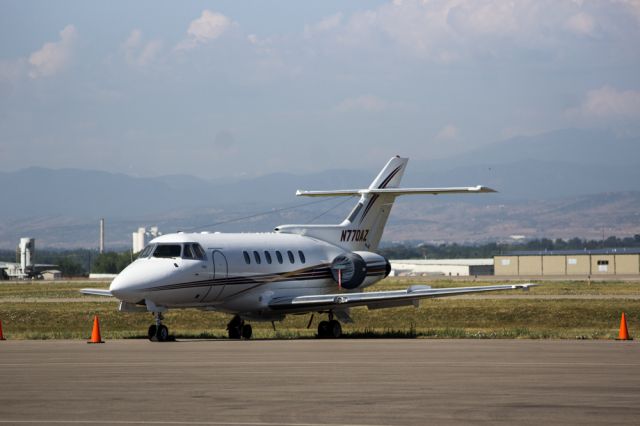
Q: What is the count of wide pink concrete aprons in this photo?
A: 0